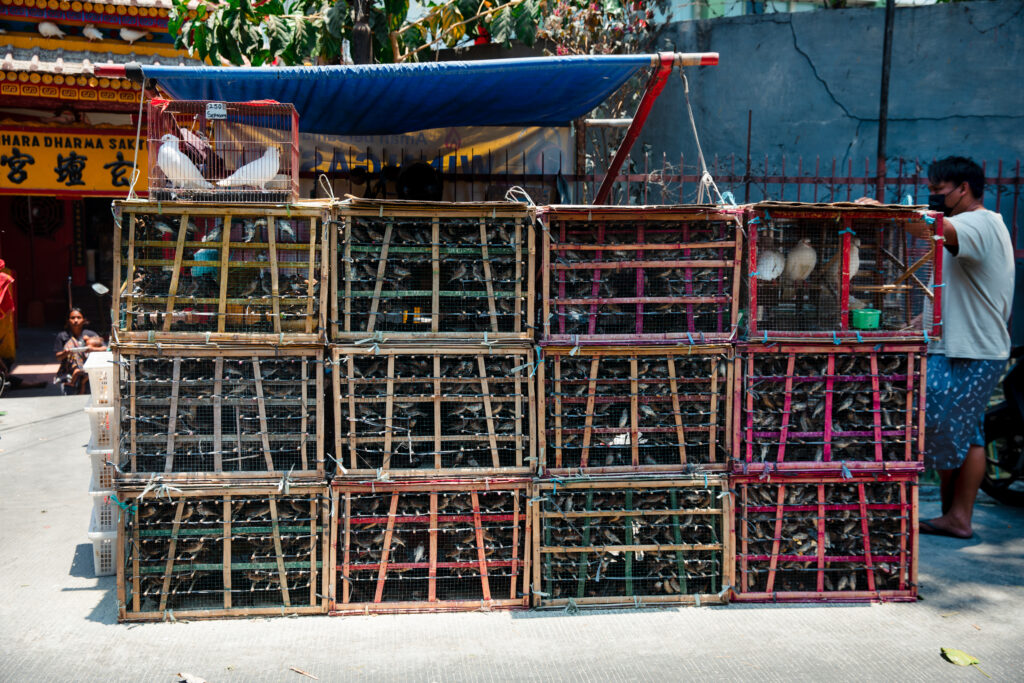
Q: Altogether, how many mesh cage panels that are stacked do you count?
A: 12